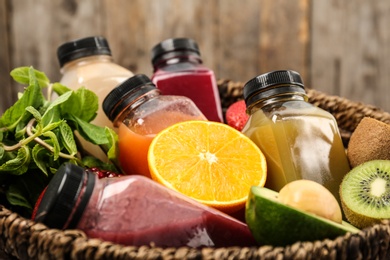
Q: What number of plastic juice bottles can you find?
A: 5